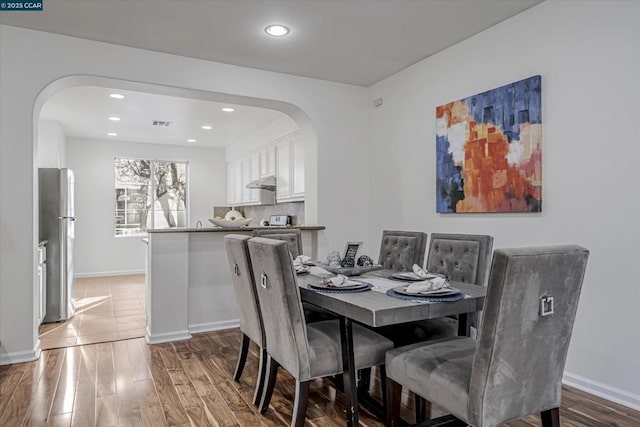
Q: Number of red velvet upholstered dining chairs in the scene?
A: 0